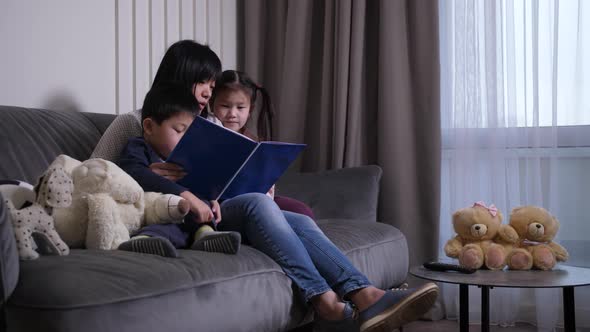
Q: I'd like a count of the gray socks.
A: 2